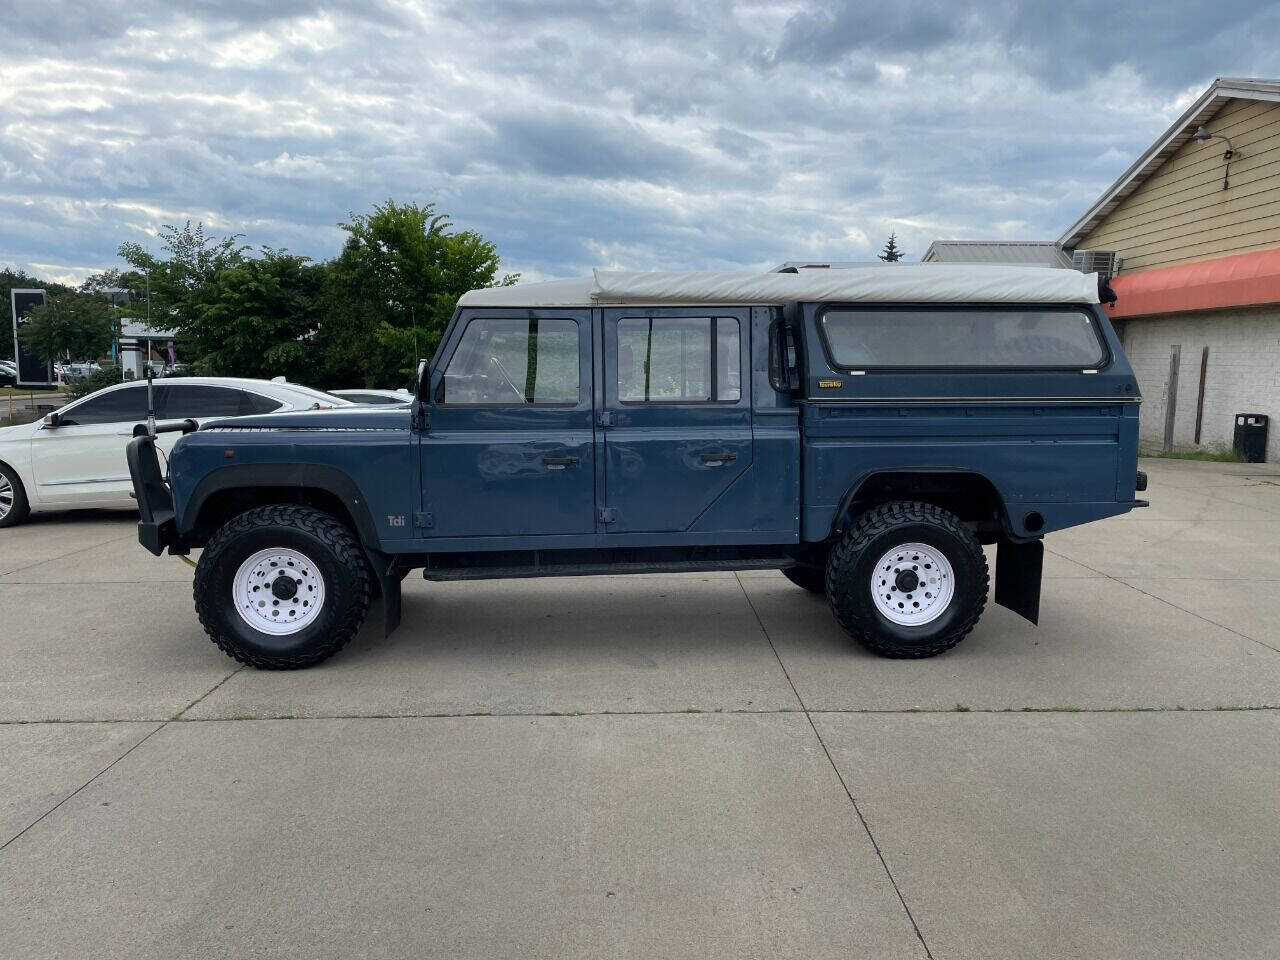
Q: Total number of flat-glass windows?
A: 3